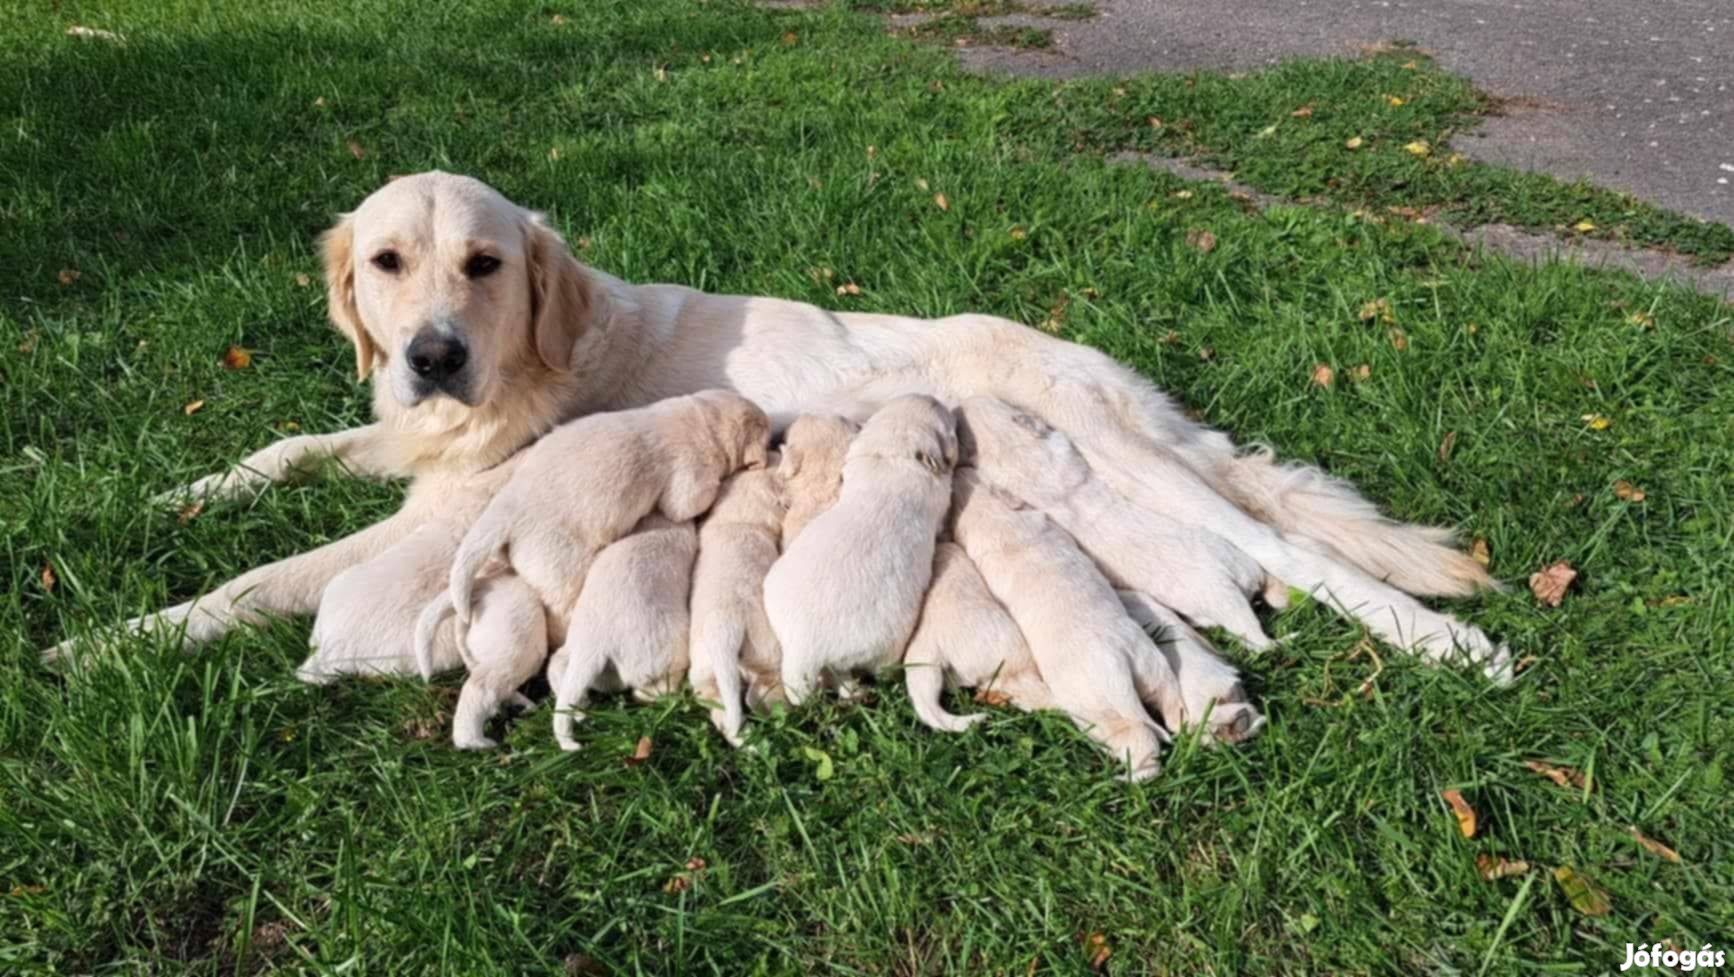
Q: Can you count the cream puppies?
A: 10